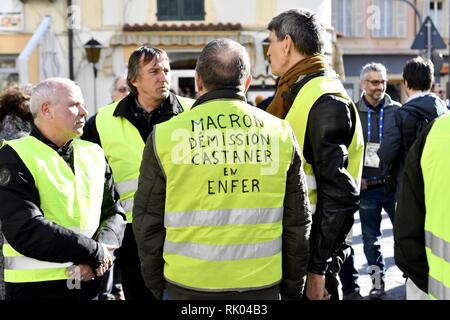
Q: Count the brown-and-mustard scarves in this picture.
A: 1